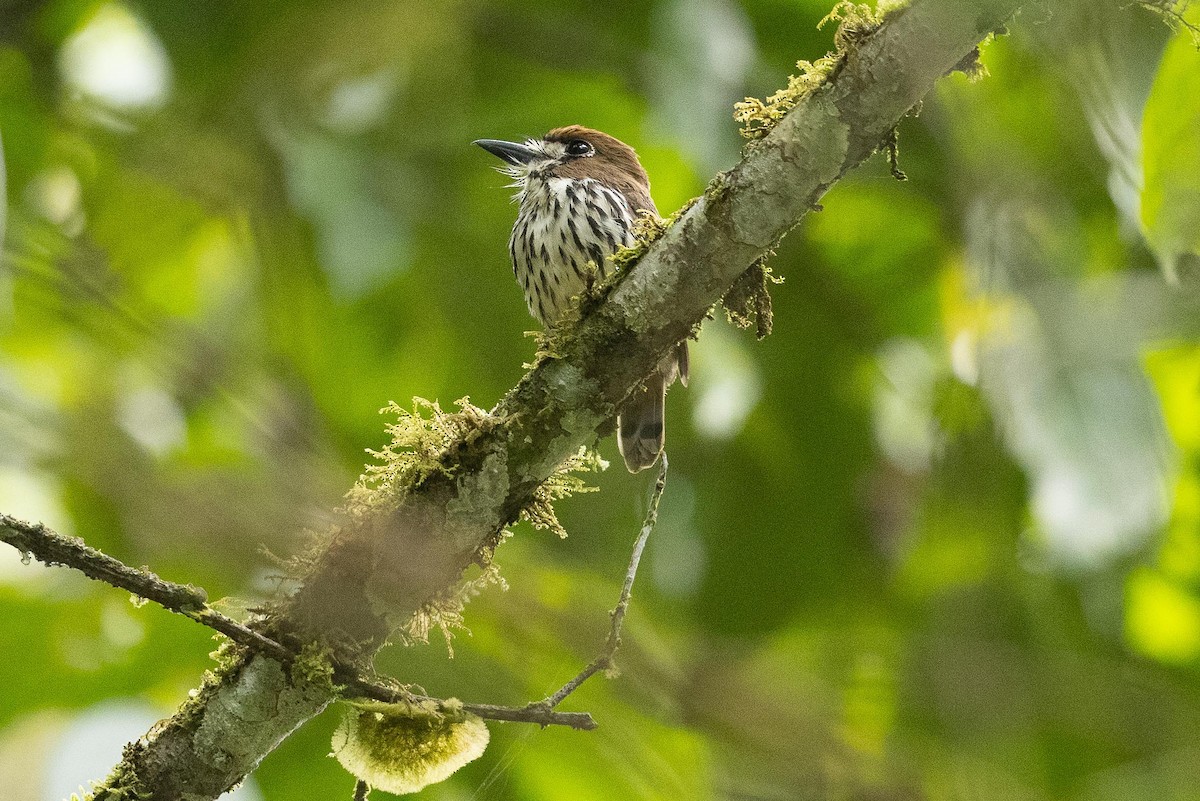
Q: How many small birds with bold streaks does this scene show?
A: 1